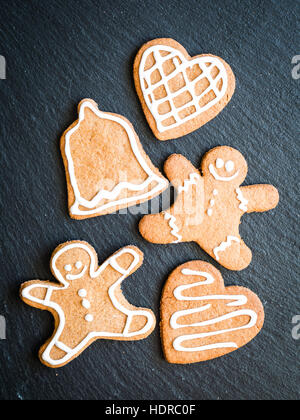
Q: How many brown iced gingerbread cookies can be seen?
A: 5